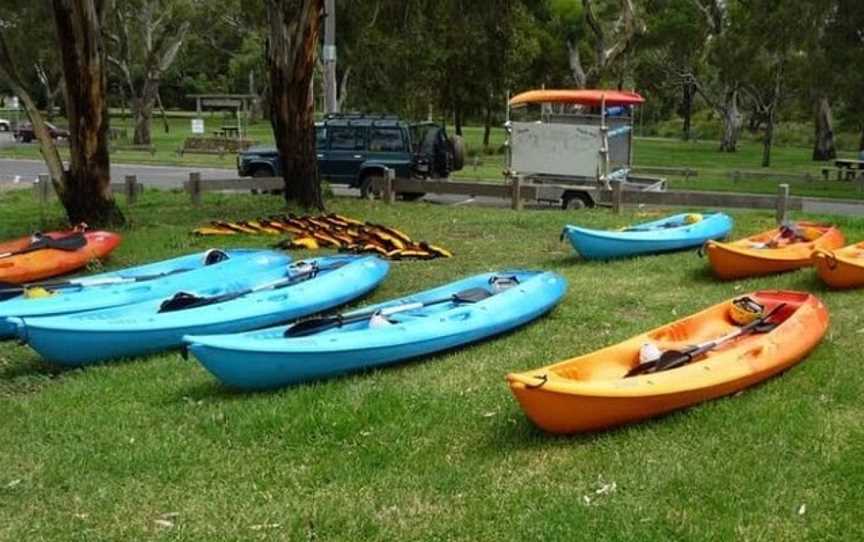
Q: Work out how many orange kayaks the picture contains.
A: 5